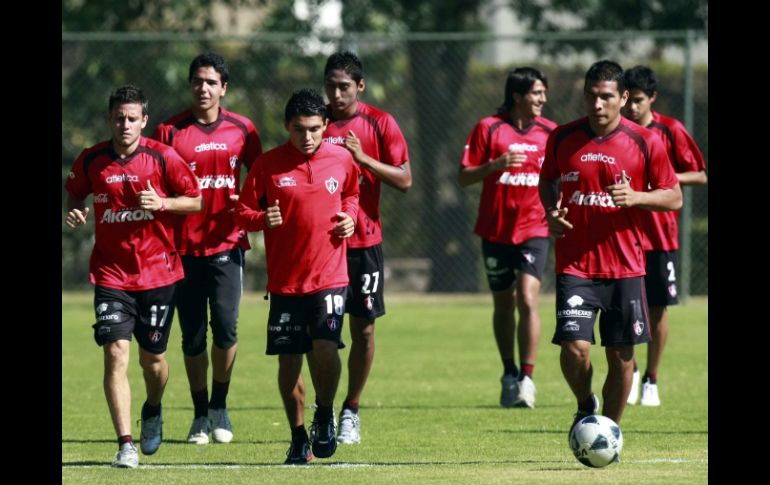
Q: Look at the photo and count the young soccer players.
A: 7